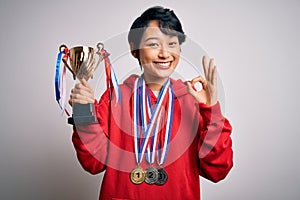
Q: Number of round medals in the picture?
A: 3